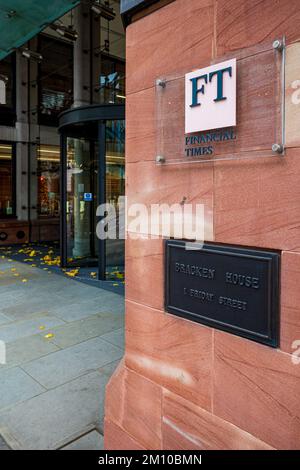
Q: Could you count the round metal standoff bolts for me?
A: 4